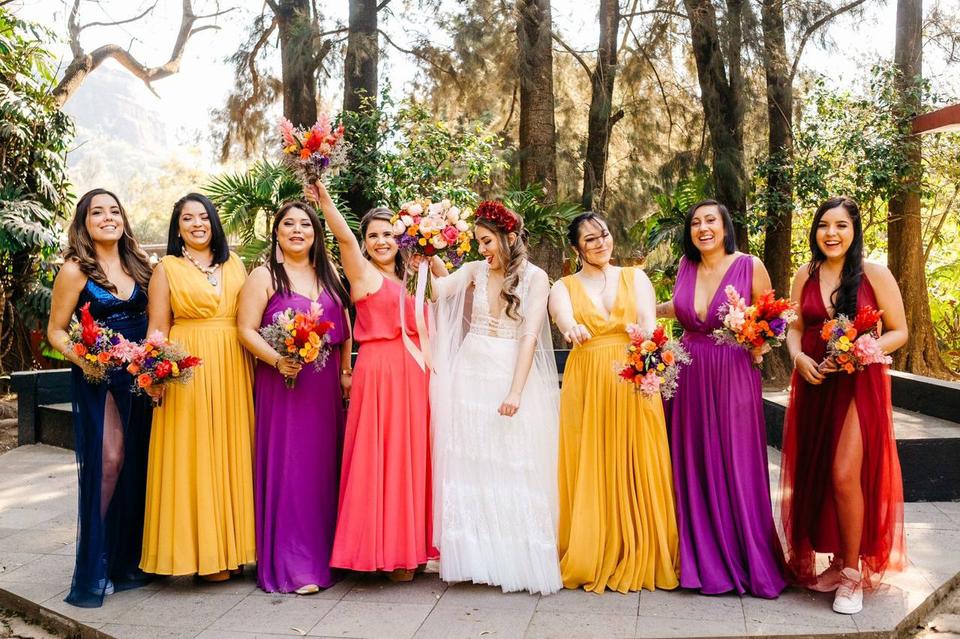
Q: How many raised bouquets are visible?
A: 2